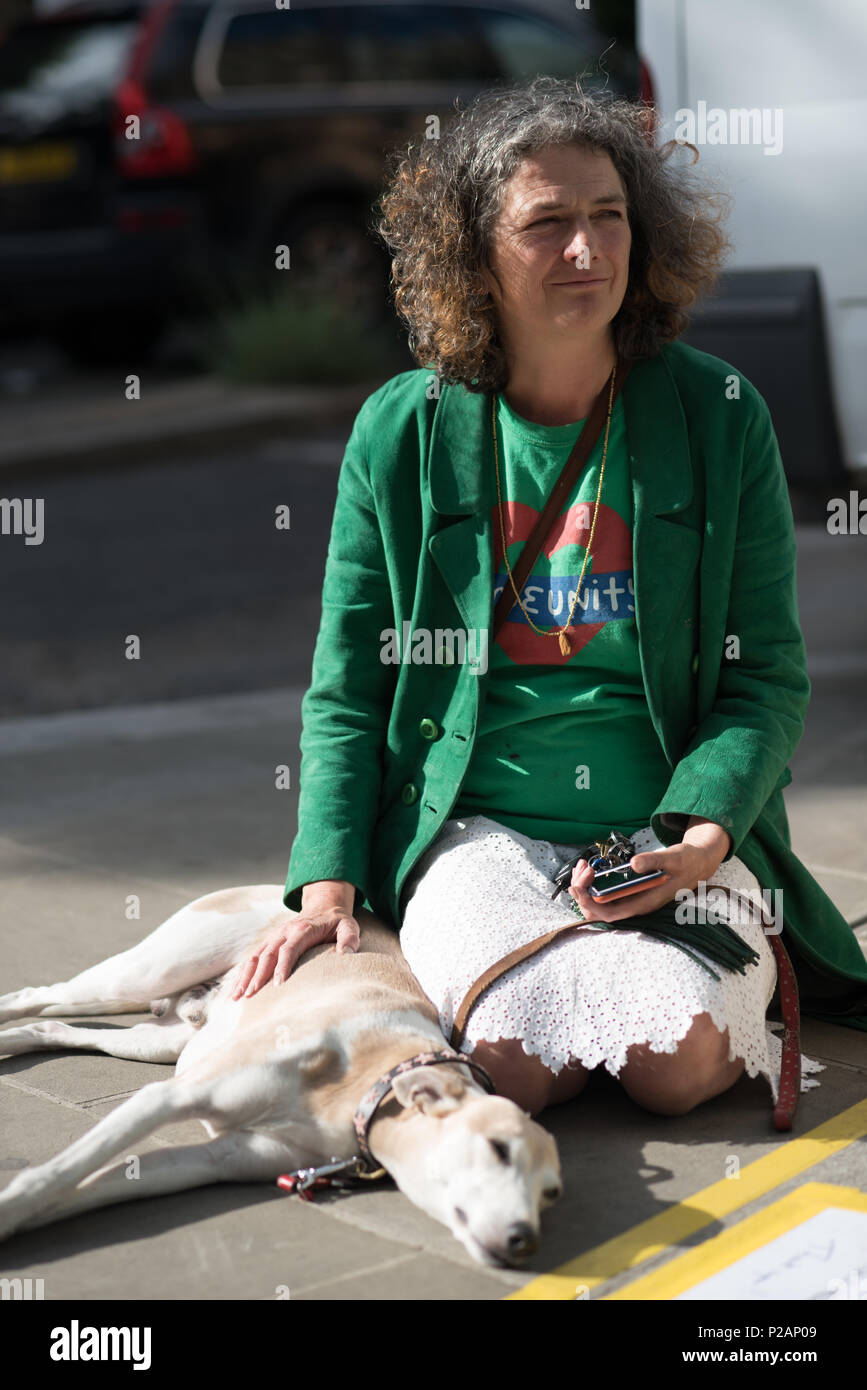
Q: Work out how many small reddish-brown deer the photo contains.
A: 0